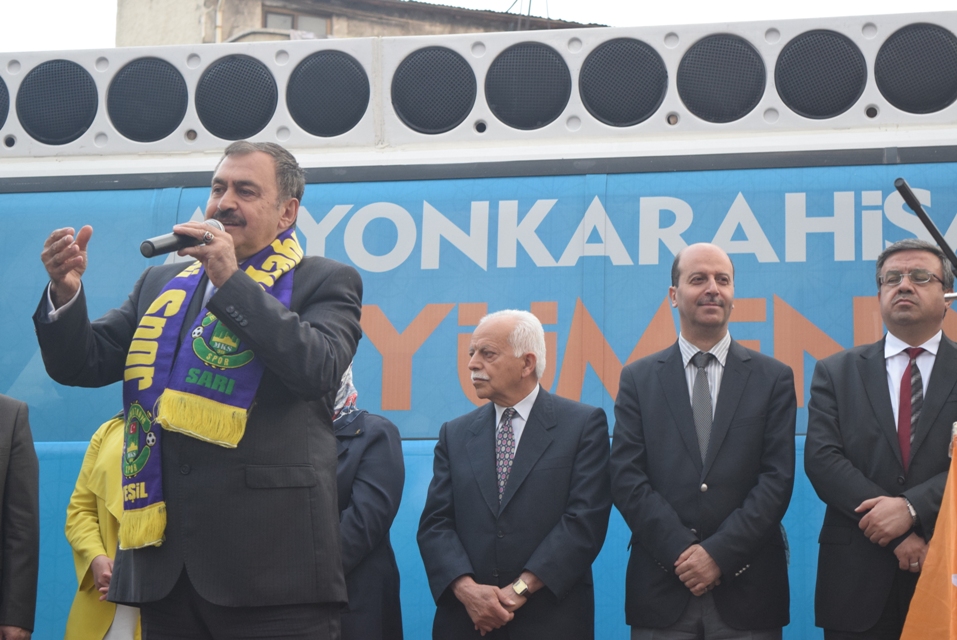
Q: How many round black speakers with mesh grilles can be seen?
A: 11